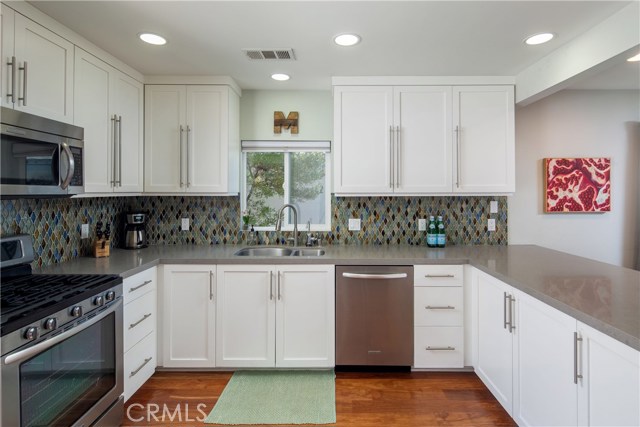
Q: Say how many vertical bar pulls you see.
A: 15